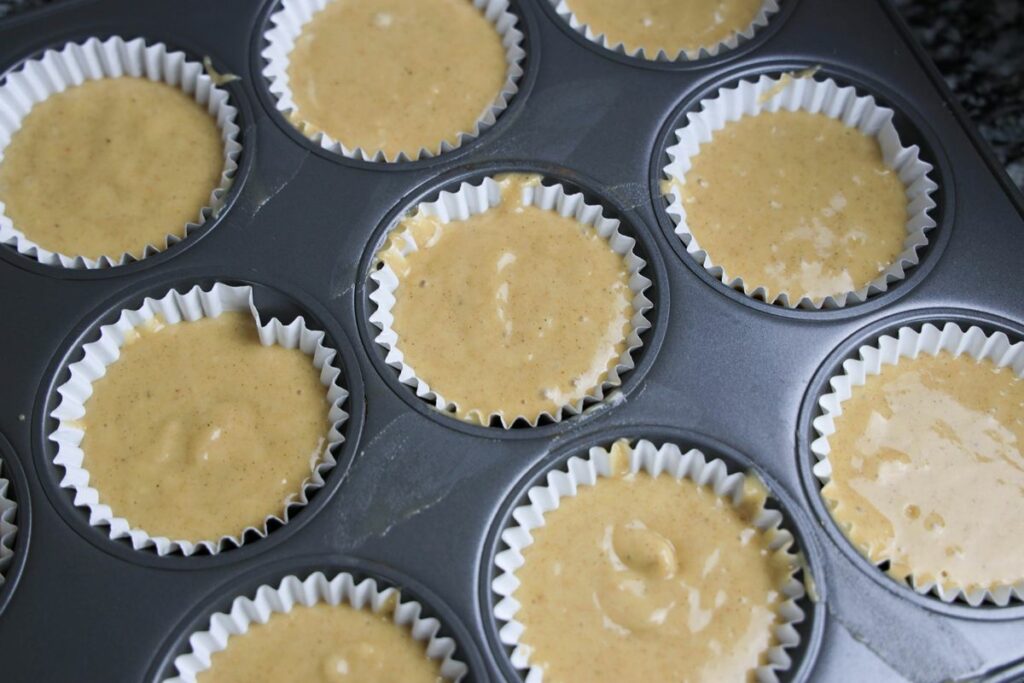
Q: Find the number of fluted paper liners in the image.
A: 10